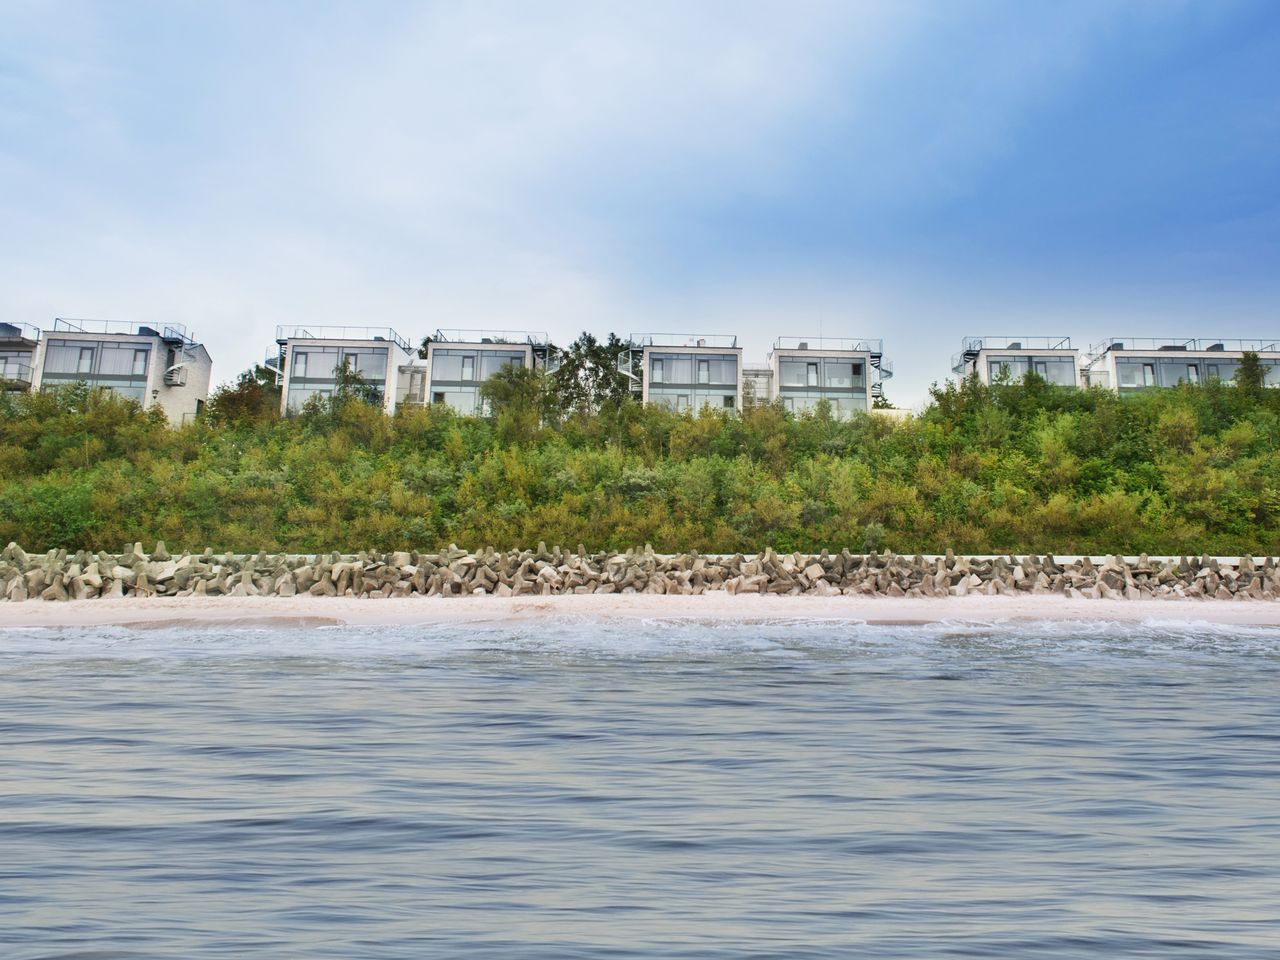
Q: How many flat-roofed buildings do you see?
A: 8